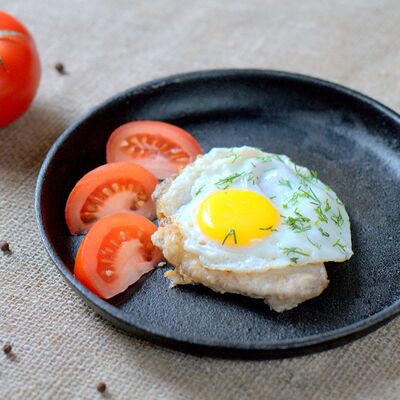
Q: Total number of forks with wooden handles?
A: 0